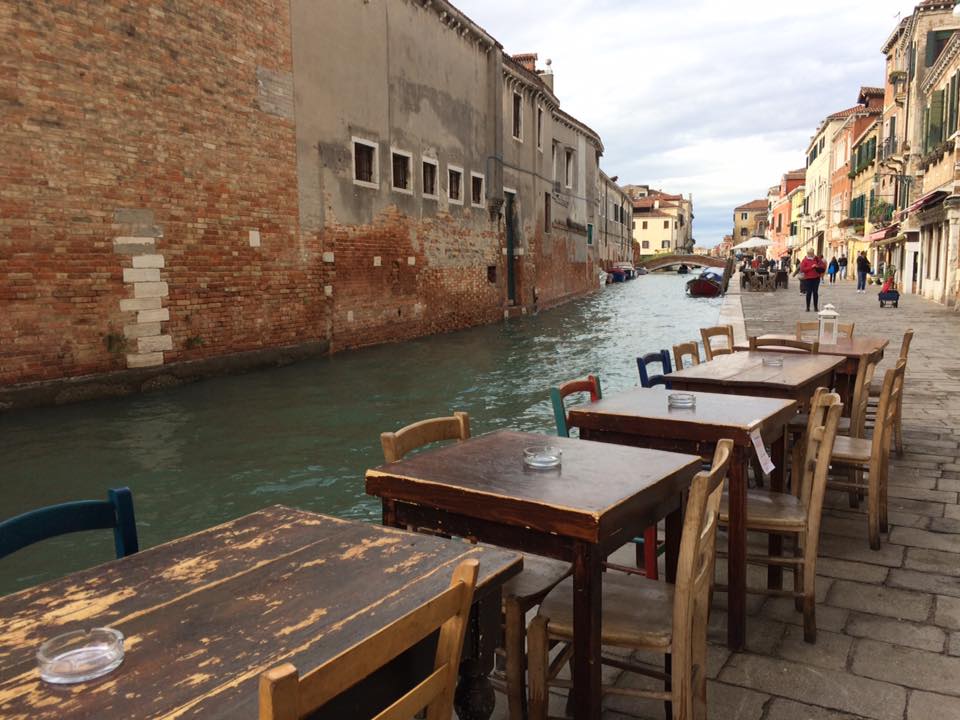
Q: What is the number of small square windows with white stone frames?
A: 5